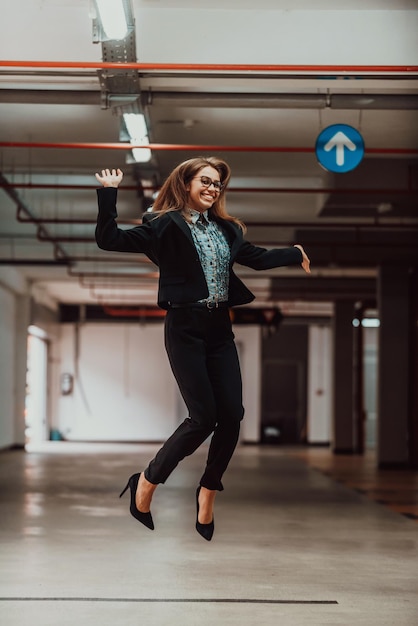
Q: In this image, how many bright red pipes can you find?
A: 2